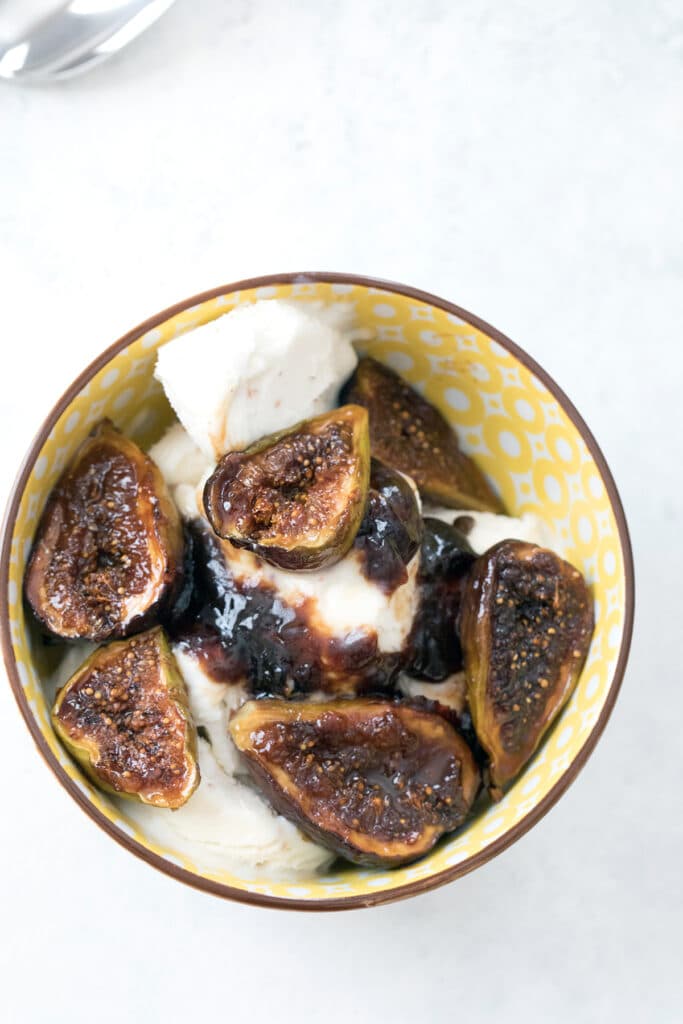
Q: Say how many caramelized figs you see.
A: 6